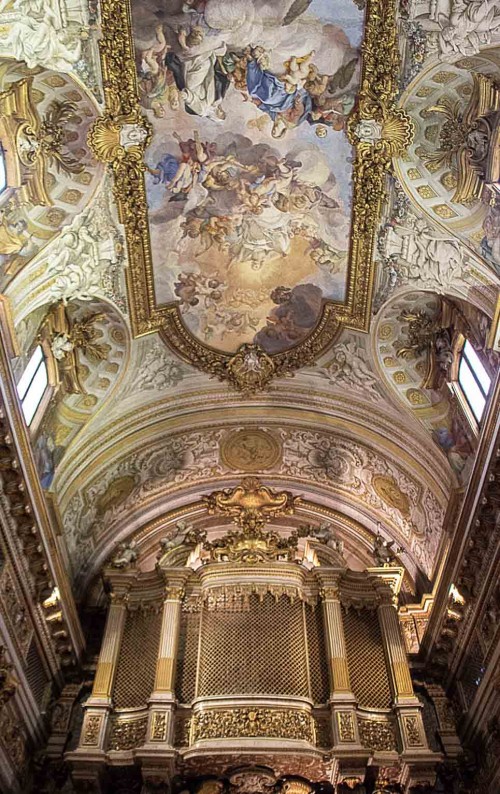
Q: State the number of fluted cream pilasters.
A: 4